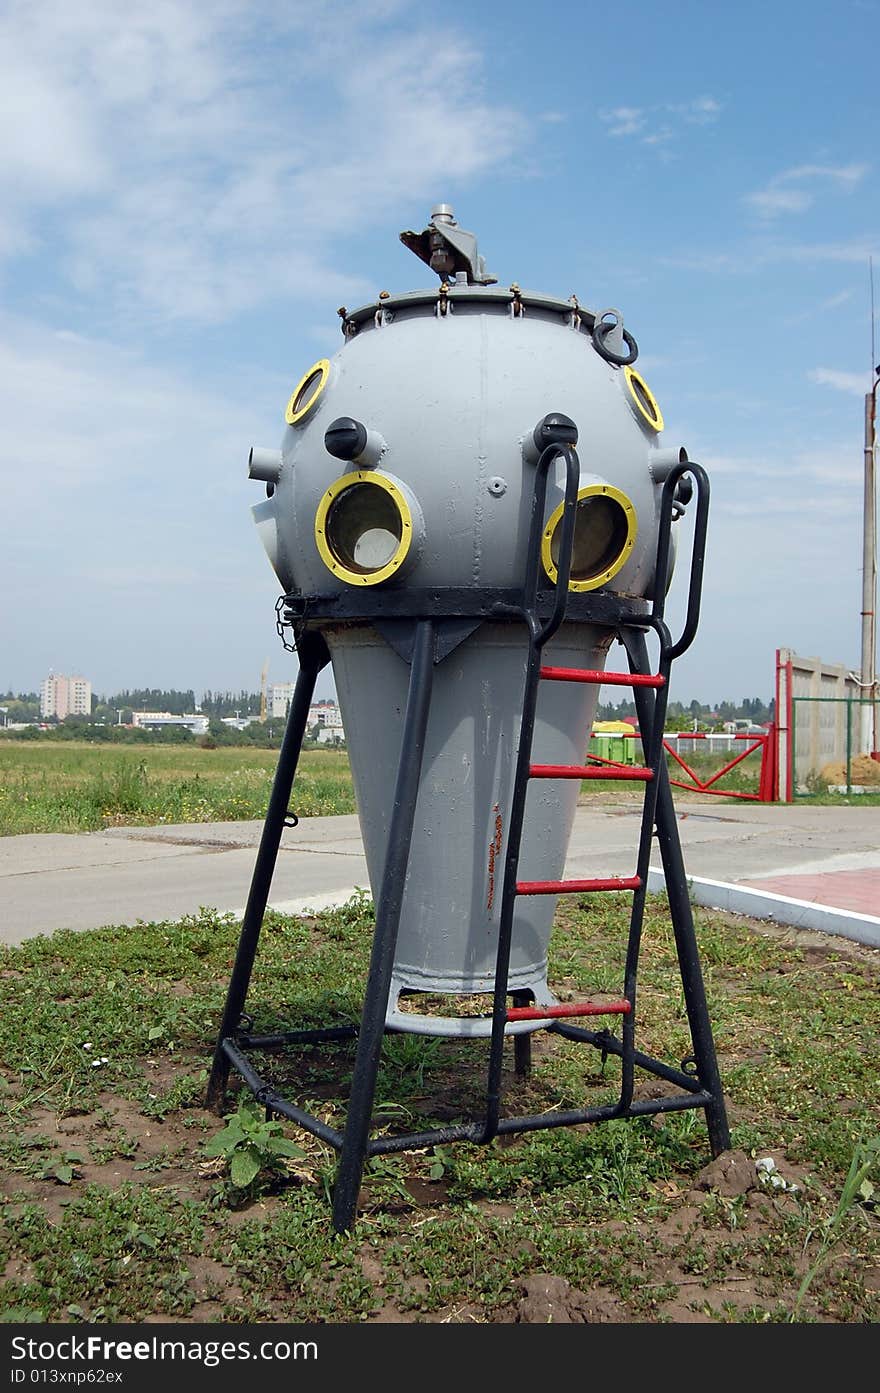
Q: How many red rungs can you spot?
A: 4